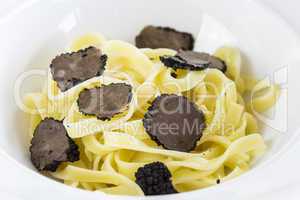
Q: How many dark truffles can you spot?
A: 7